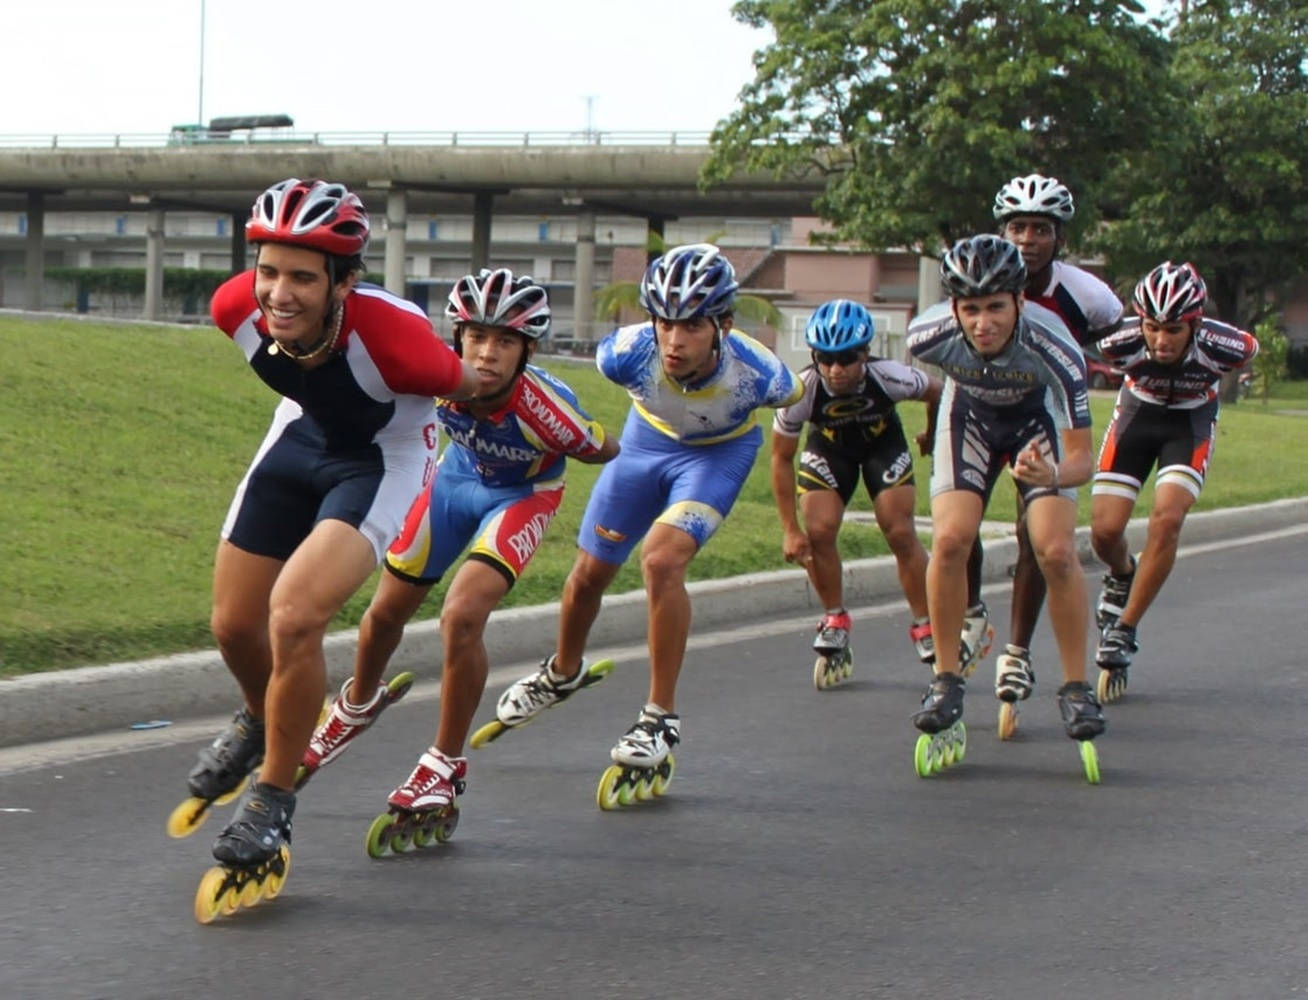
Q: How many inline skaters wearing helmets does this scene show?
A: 7